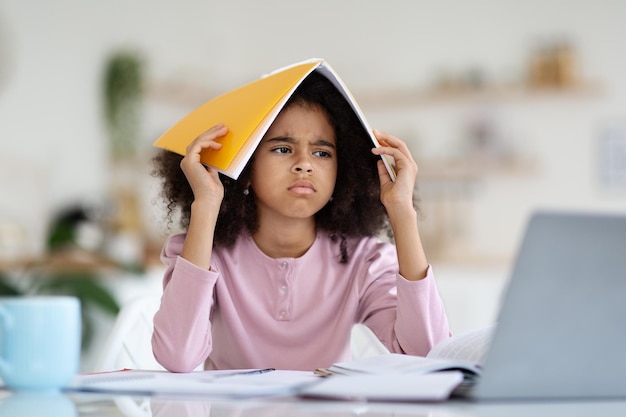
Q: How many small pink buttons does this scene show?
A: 3